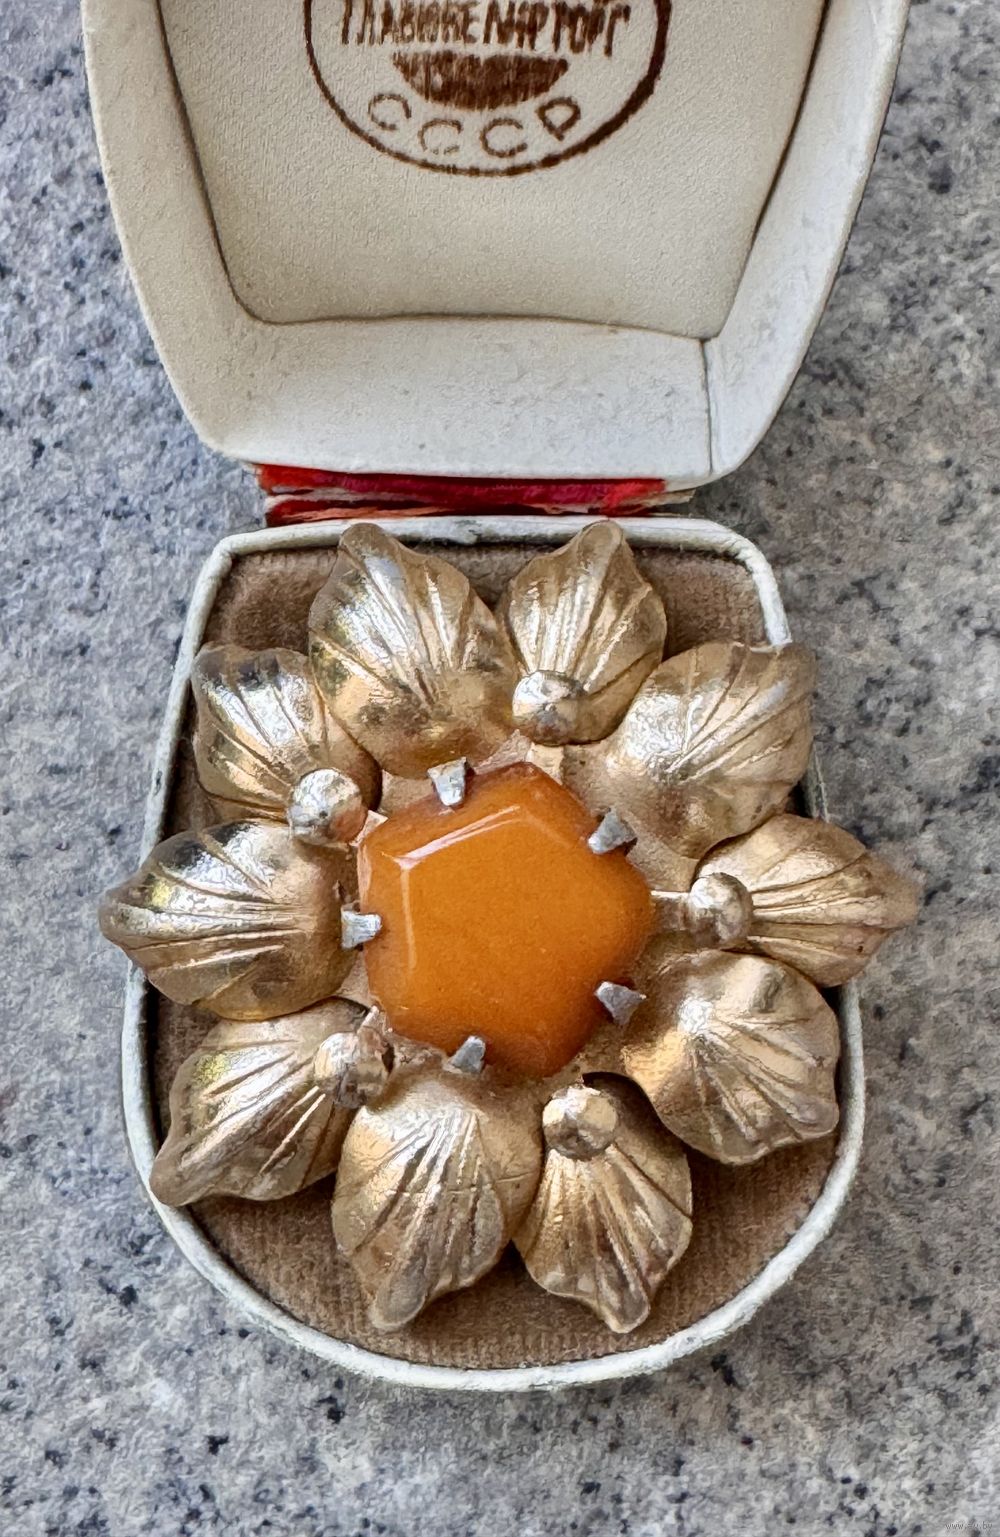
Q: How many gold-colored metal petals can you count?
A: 10